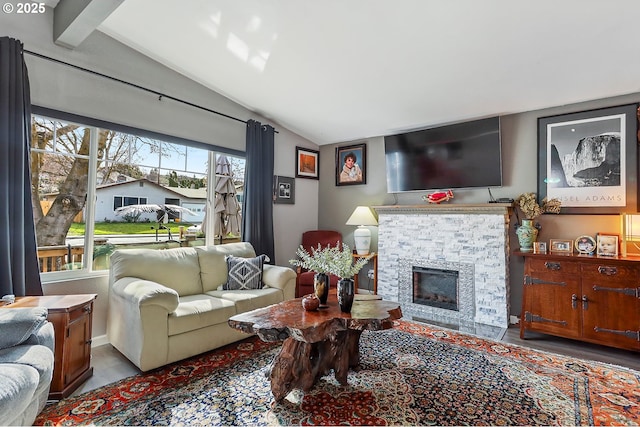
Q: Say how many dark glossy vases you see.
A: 2